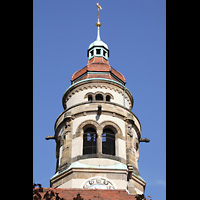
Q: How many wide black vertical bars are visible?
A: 2